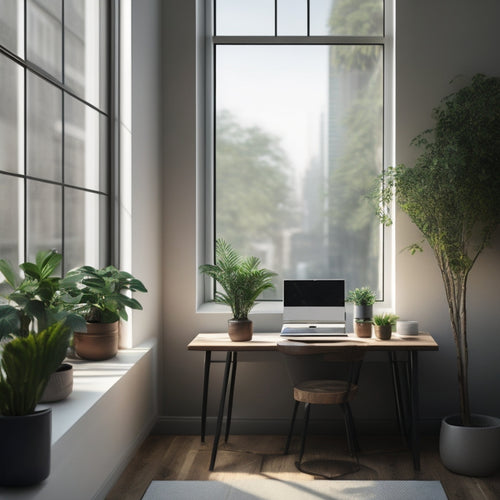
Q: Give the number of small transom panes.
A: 3